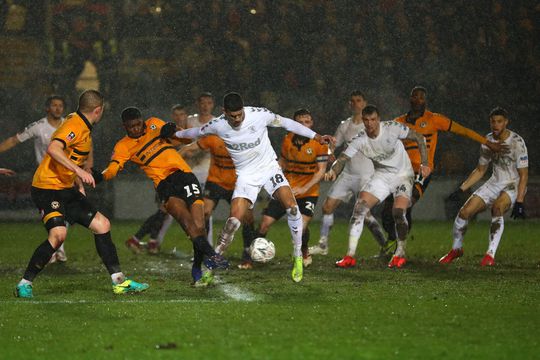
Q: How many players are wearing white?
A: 6